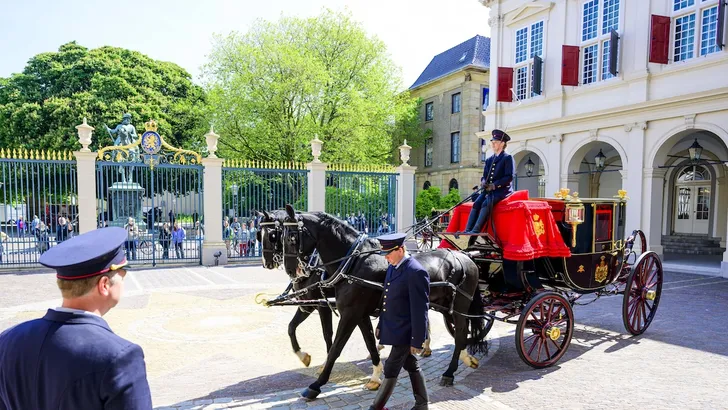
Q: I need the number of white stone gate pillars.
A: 4